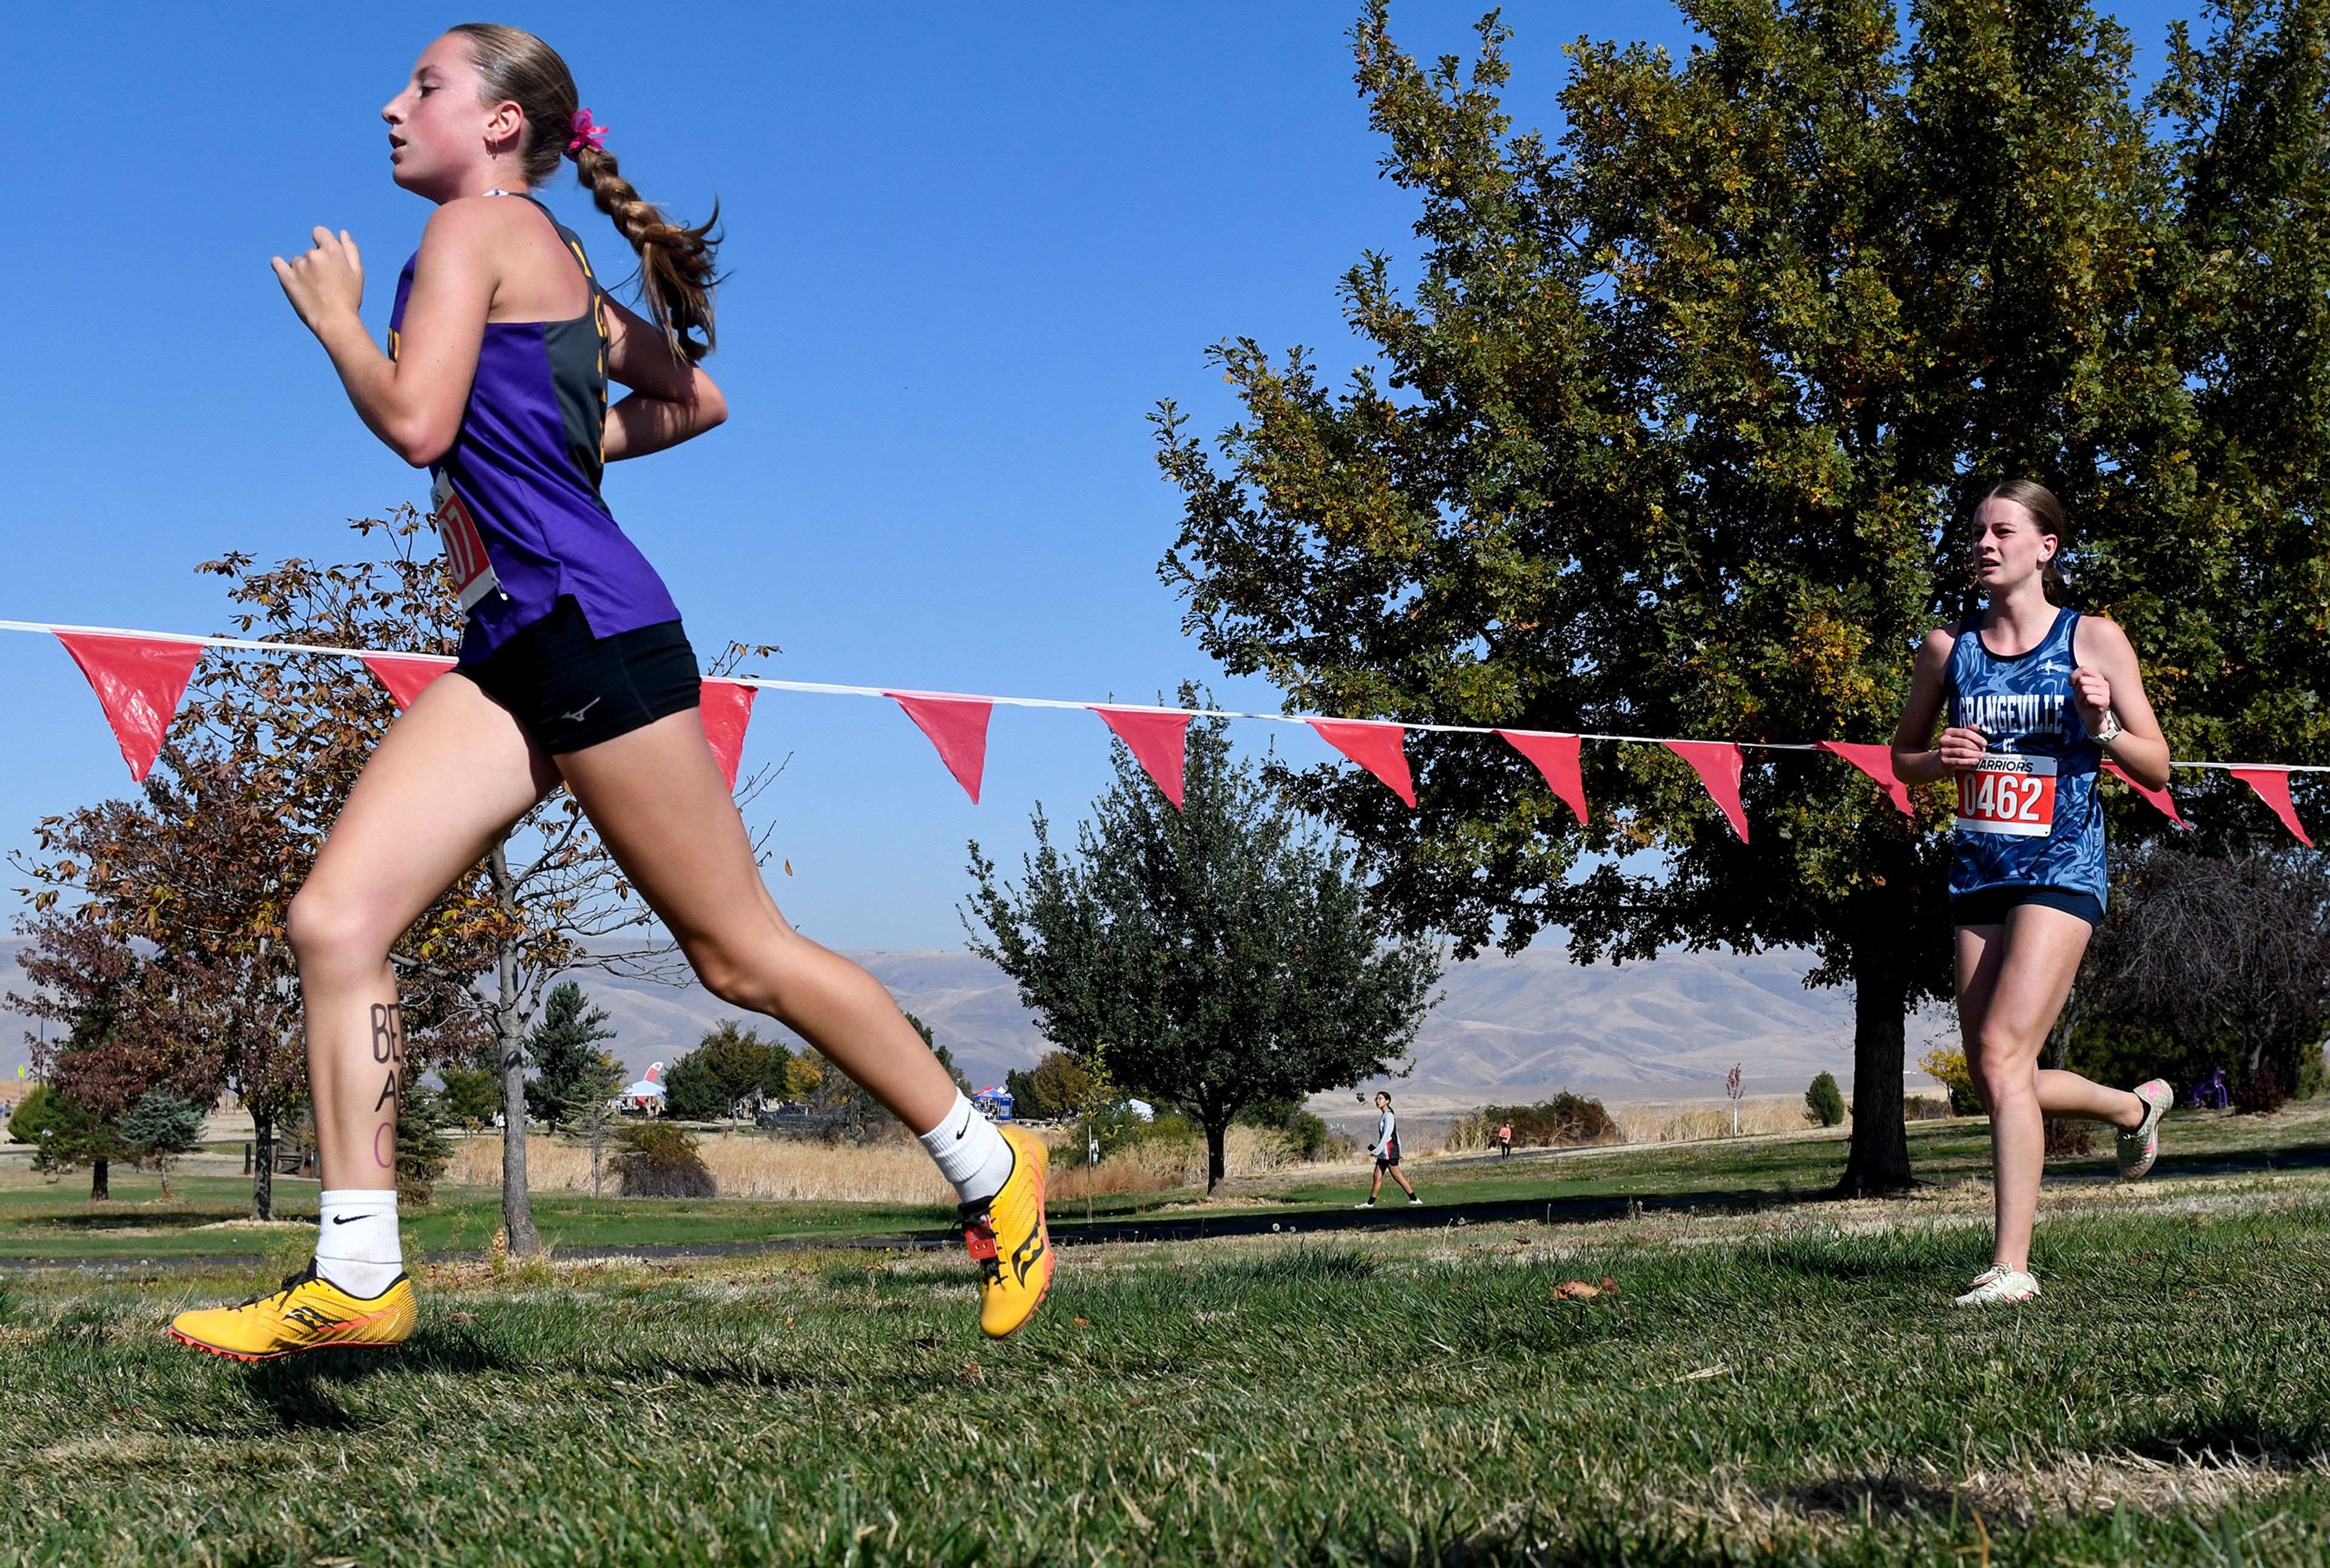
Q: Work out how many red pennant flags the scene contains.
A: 11